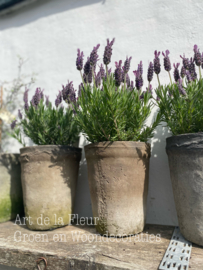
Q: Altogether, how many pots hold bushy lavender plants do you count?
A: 3